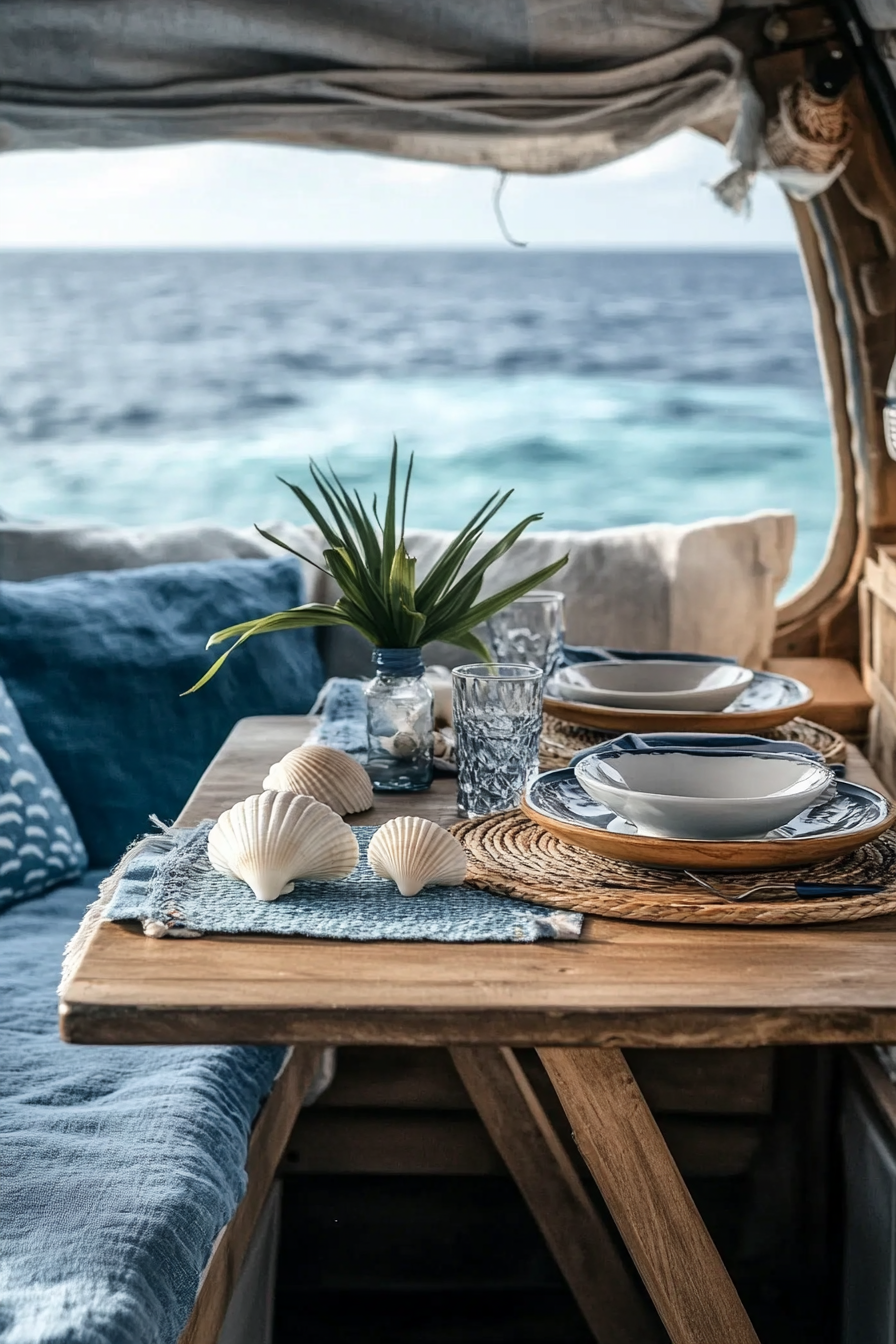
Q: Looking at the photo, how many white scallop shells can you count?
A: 3